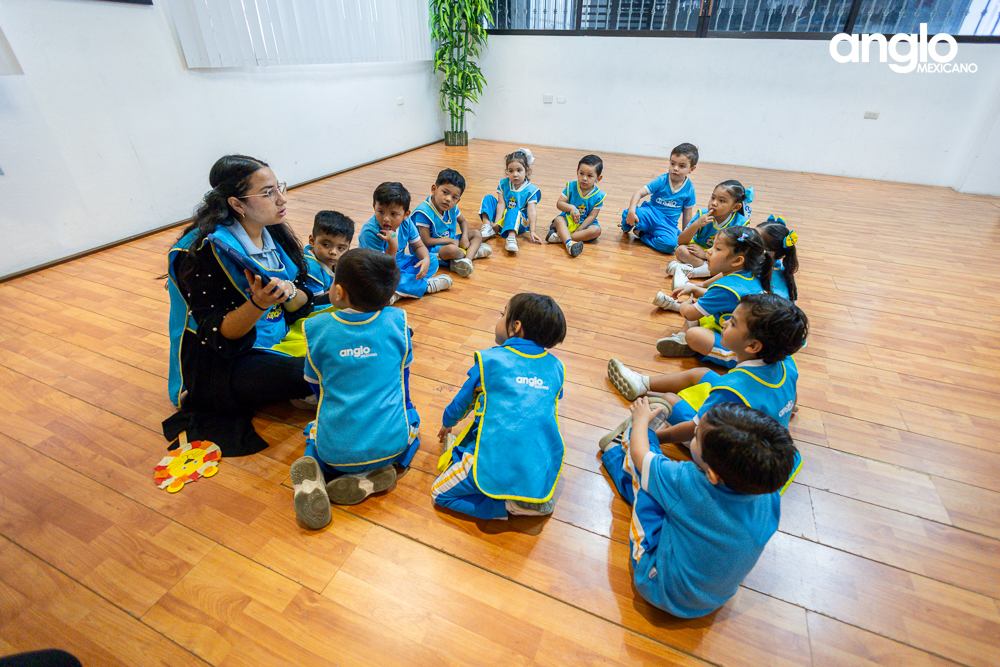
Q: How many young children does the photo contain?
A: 13